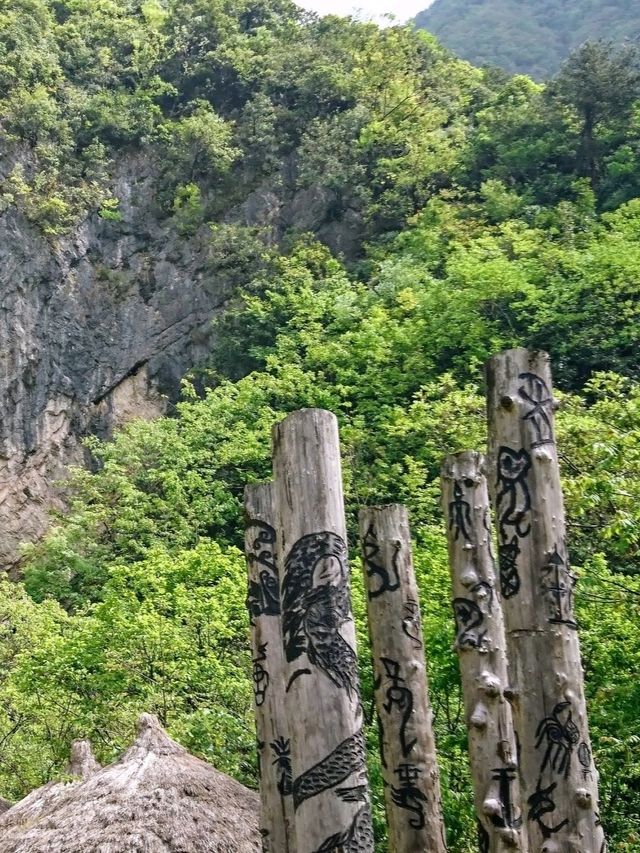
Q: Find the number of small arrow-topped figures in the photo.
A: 1